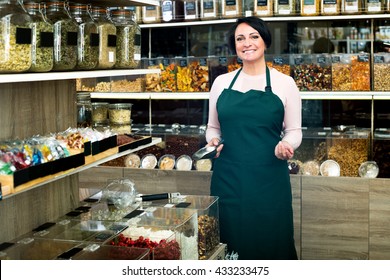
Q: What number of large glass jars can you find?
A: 6